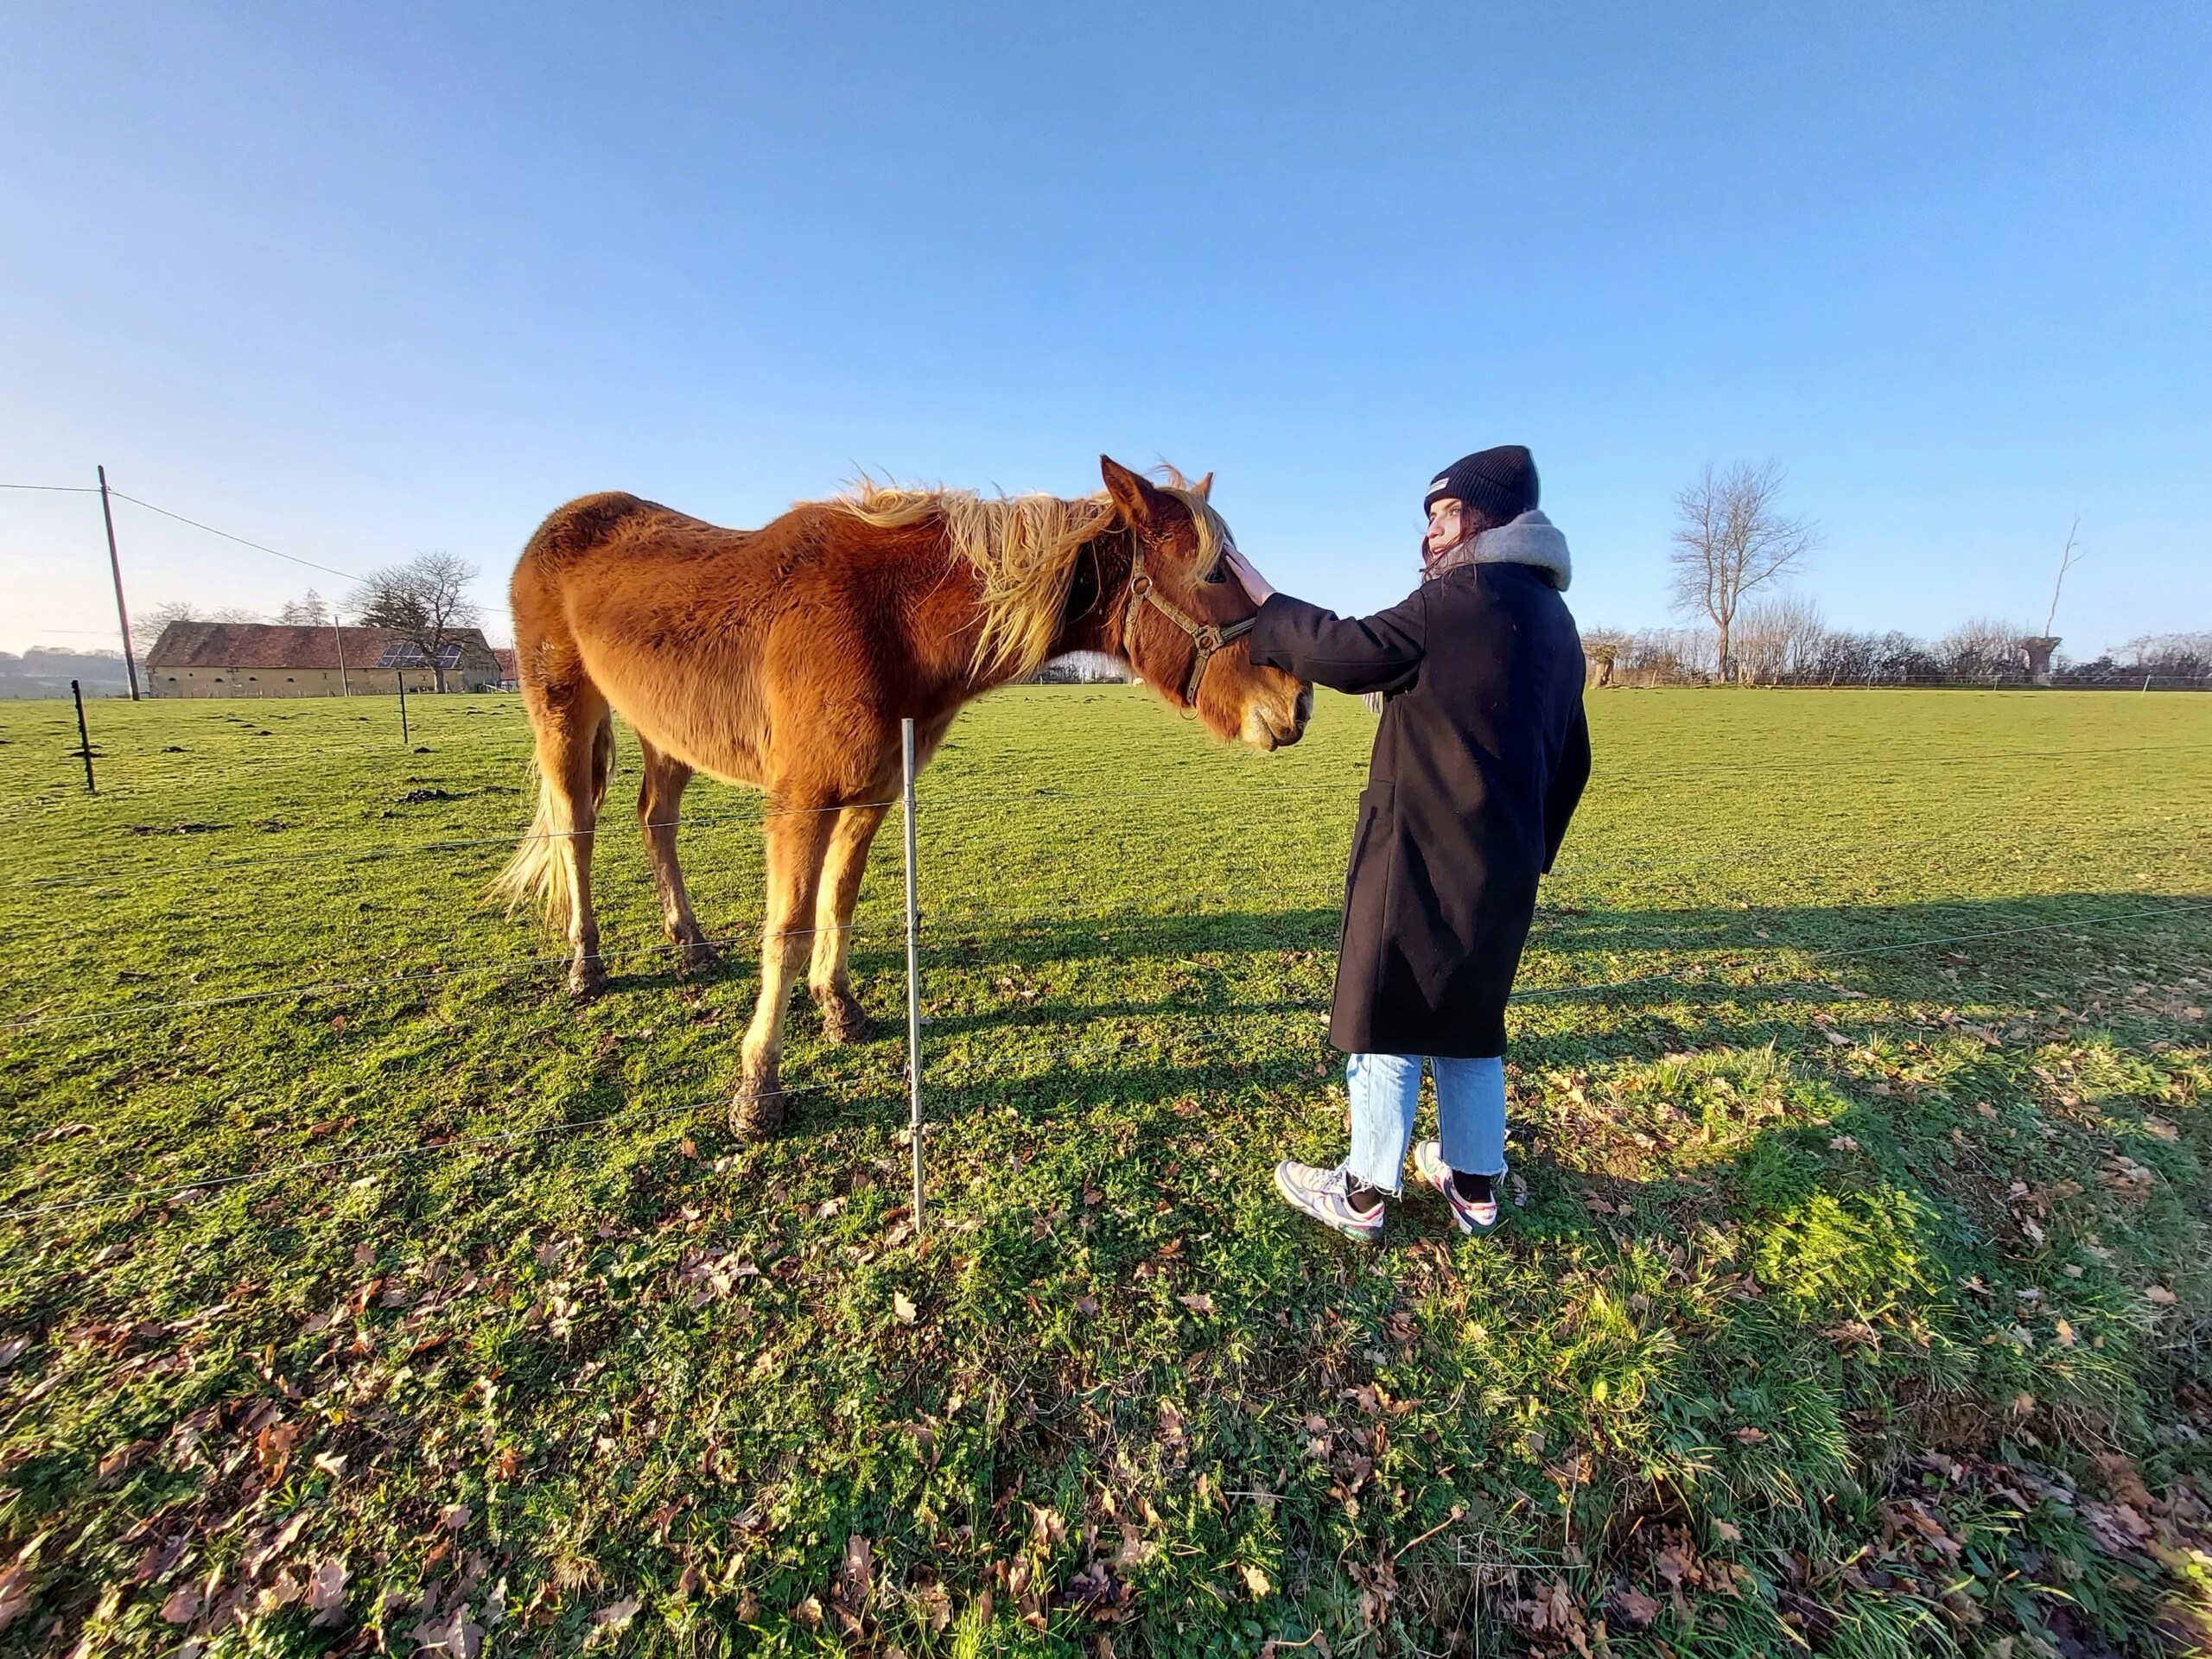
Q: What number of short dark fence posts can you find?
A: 2